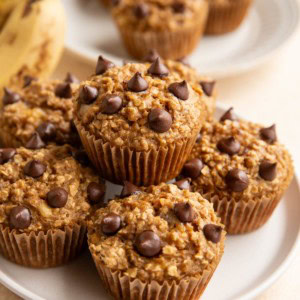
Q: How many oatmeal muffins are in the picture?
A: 8